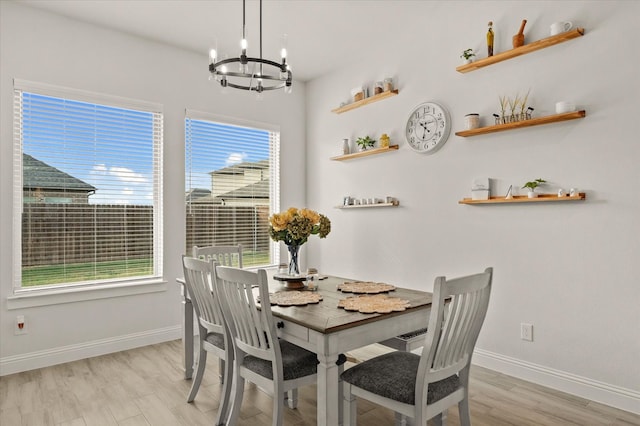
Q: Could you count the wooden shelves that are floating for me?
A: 6